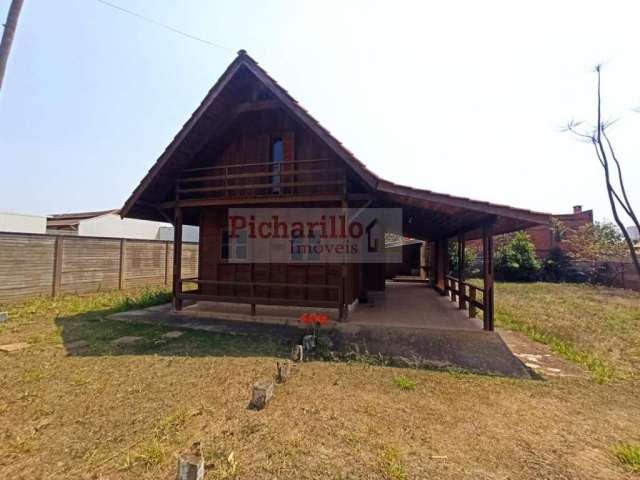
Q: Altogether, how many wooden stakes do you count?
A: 5